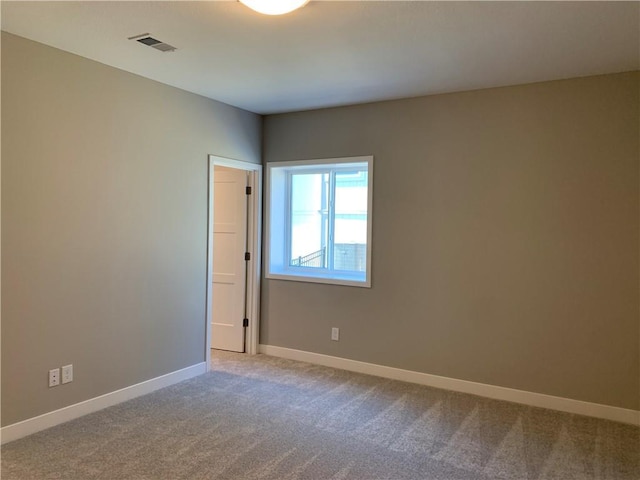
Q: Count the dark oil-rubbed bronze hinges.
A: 3